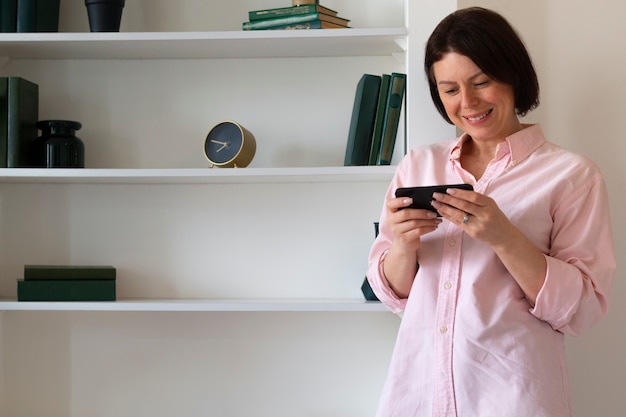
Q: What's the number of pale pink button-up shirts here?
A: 1